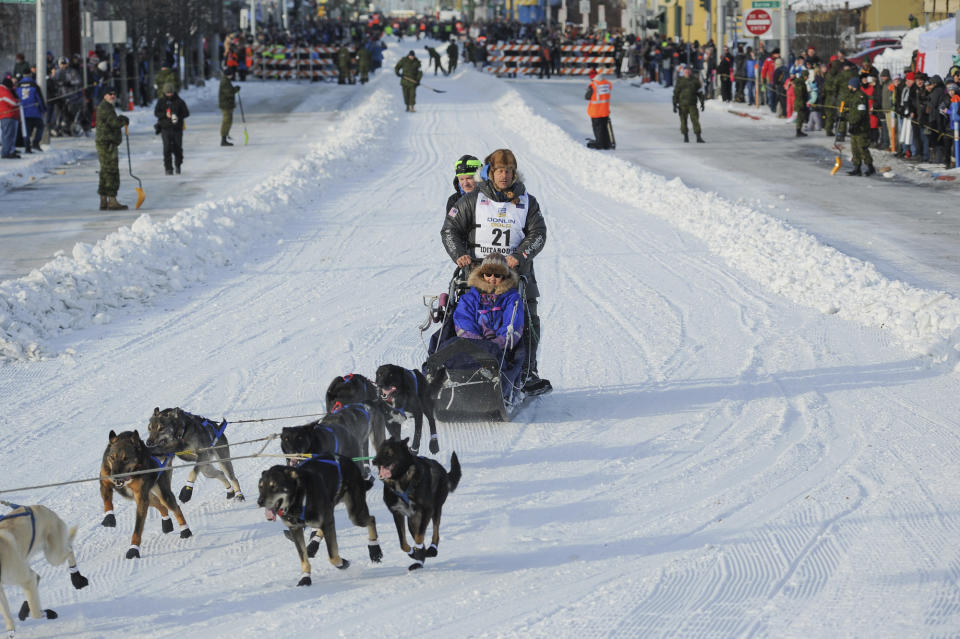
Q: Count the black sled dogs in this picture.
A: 5